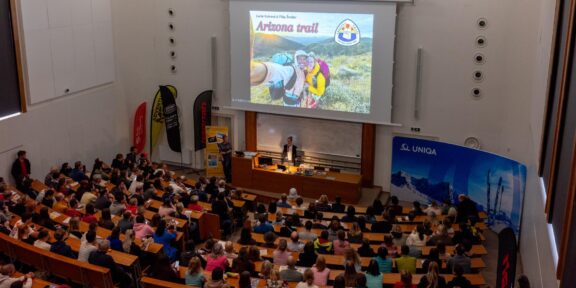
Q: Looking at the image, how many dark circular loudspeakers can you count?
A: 10